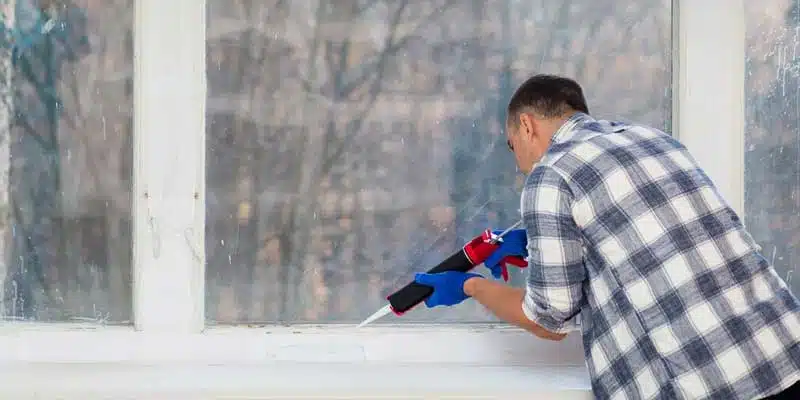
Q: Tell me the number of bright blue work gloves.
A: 2